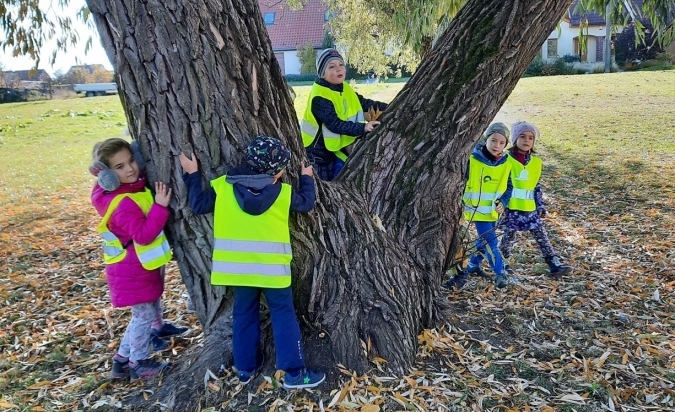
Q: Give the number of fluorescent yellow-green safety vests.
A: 5